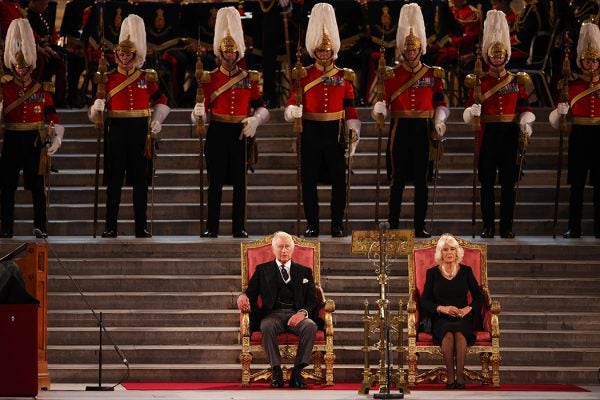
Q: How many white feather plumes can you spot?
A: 7